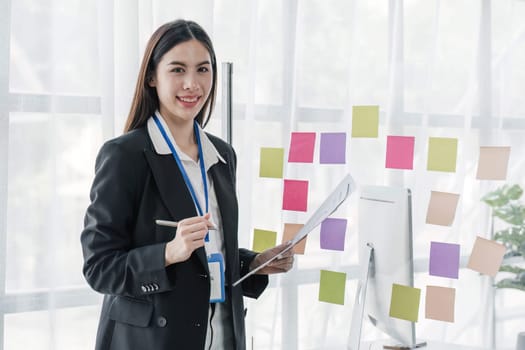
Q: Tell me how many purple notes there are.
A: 3